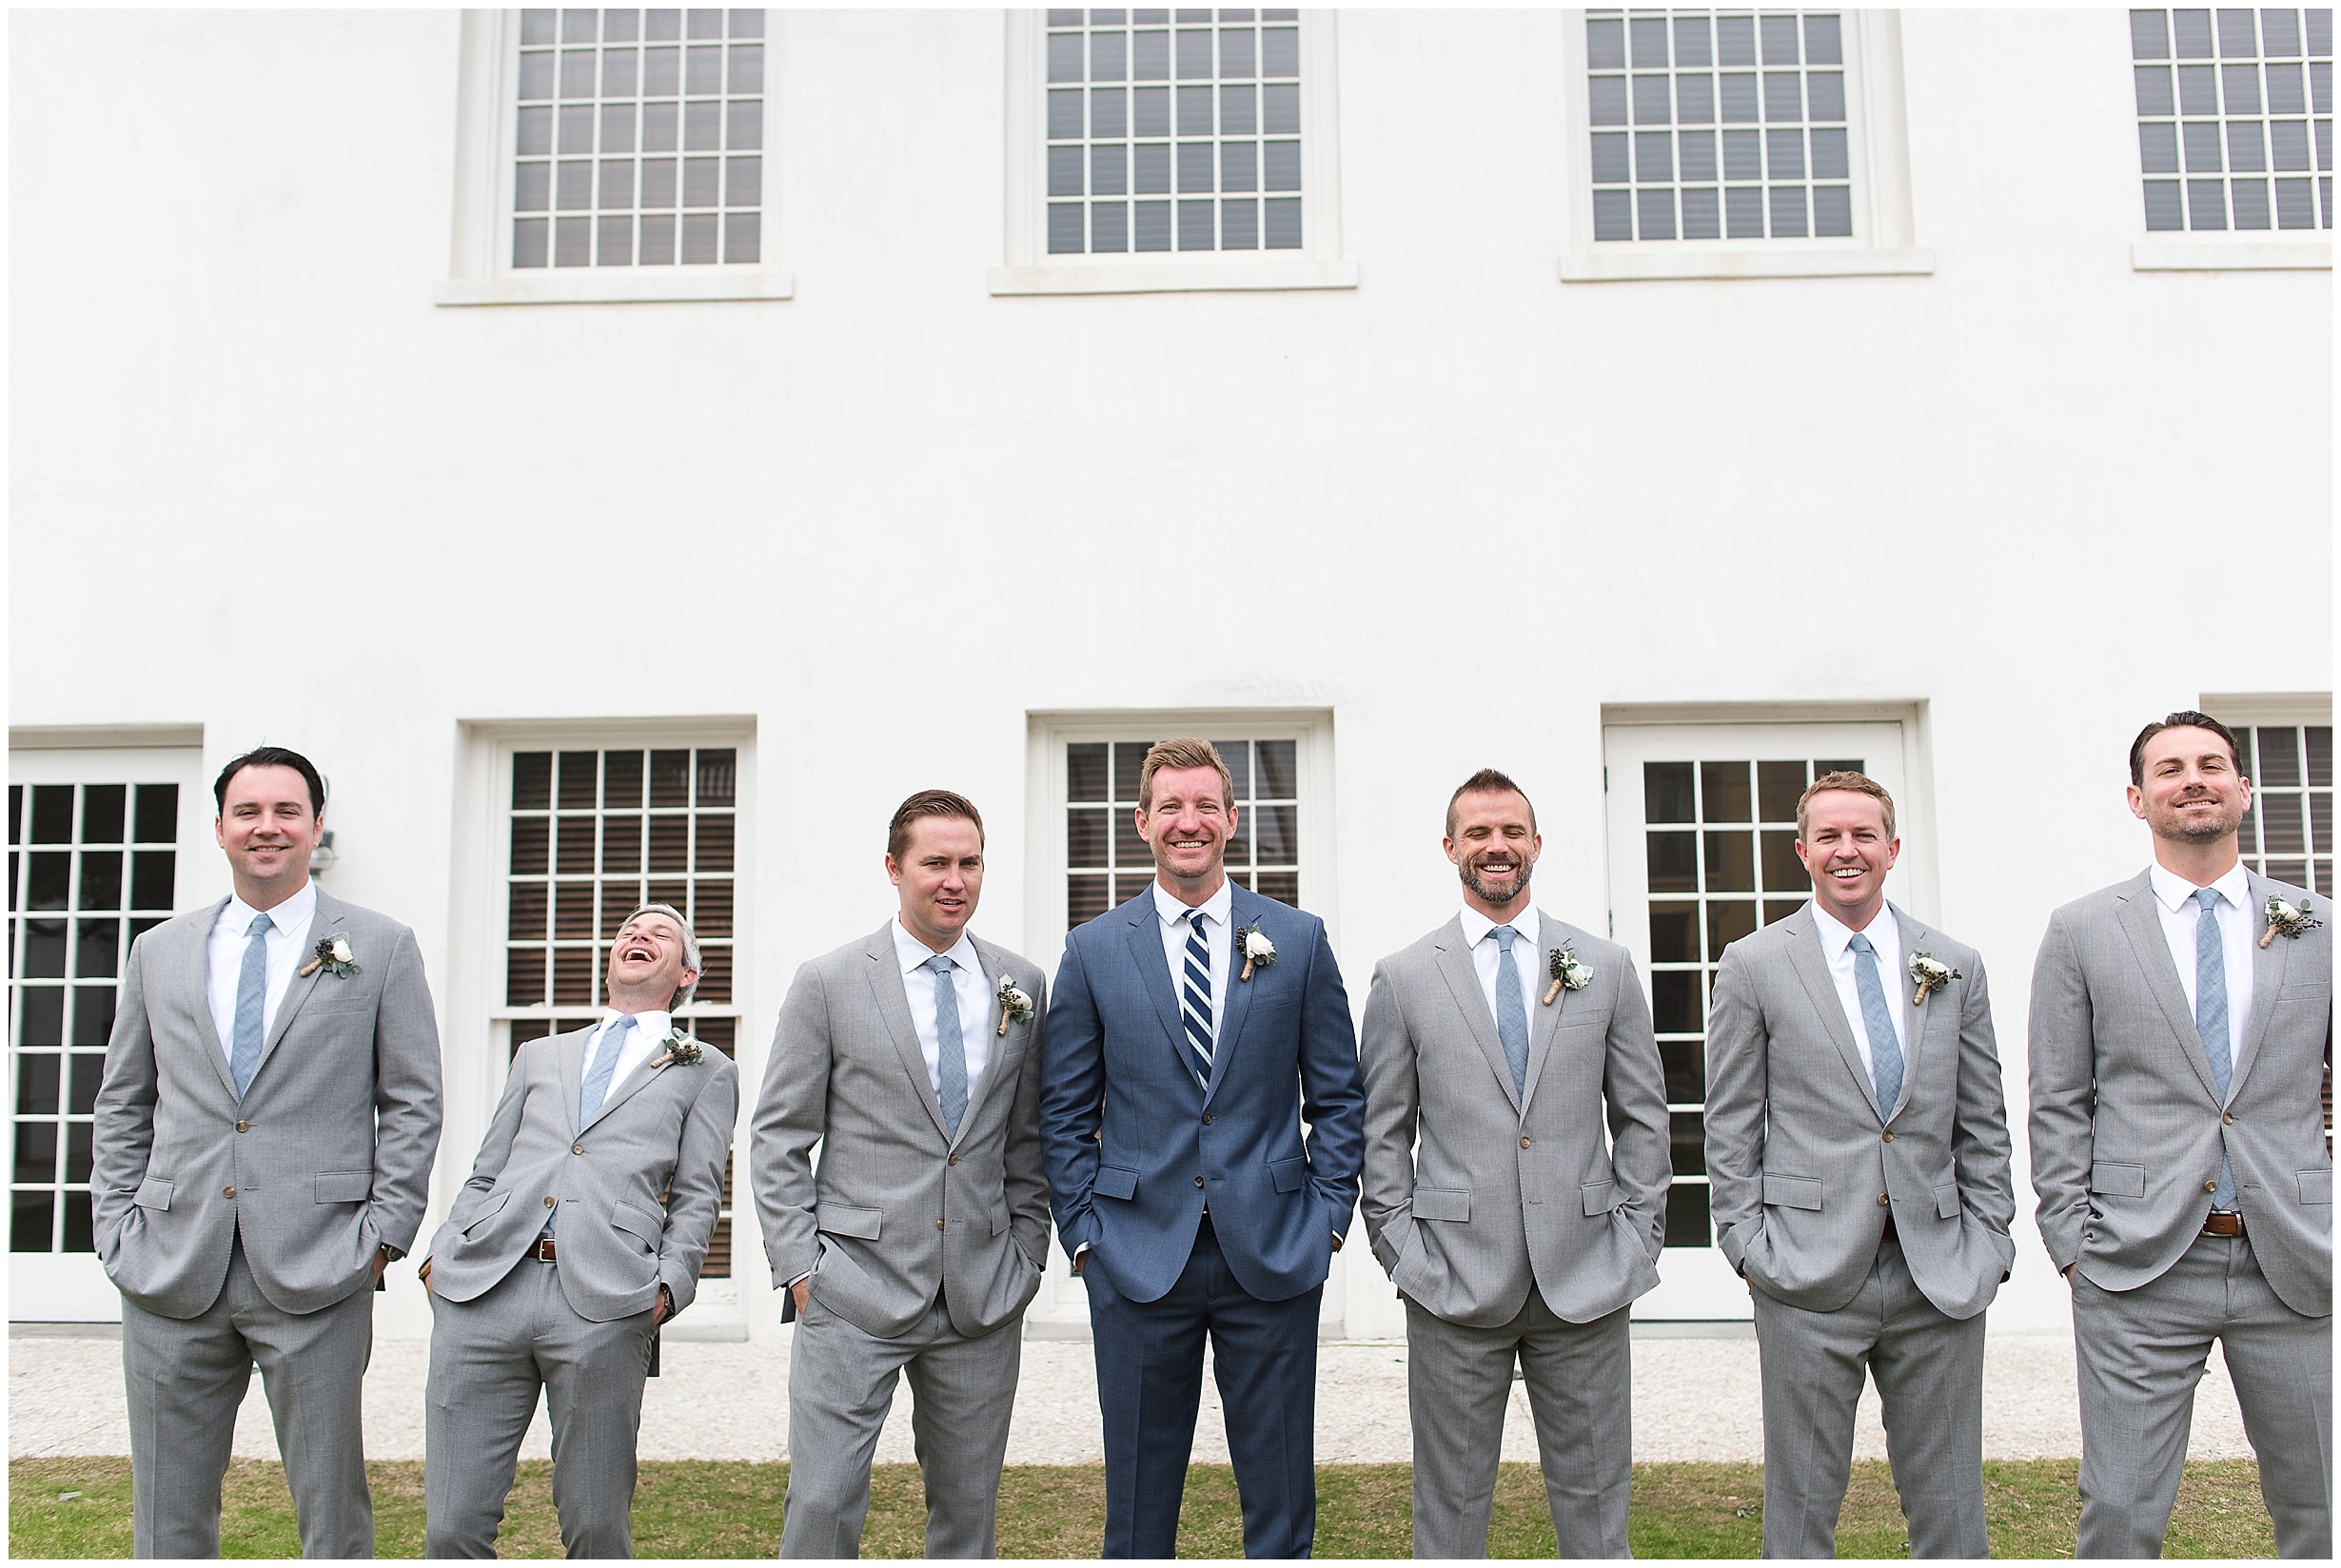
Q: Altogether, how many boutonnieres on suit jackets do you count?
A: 7